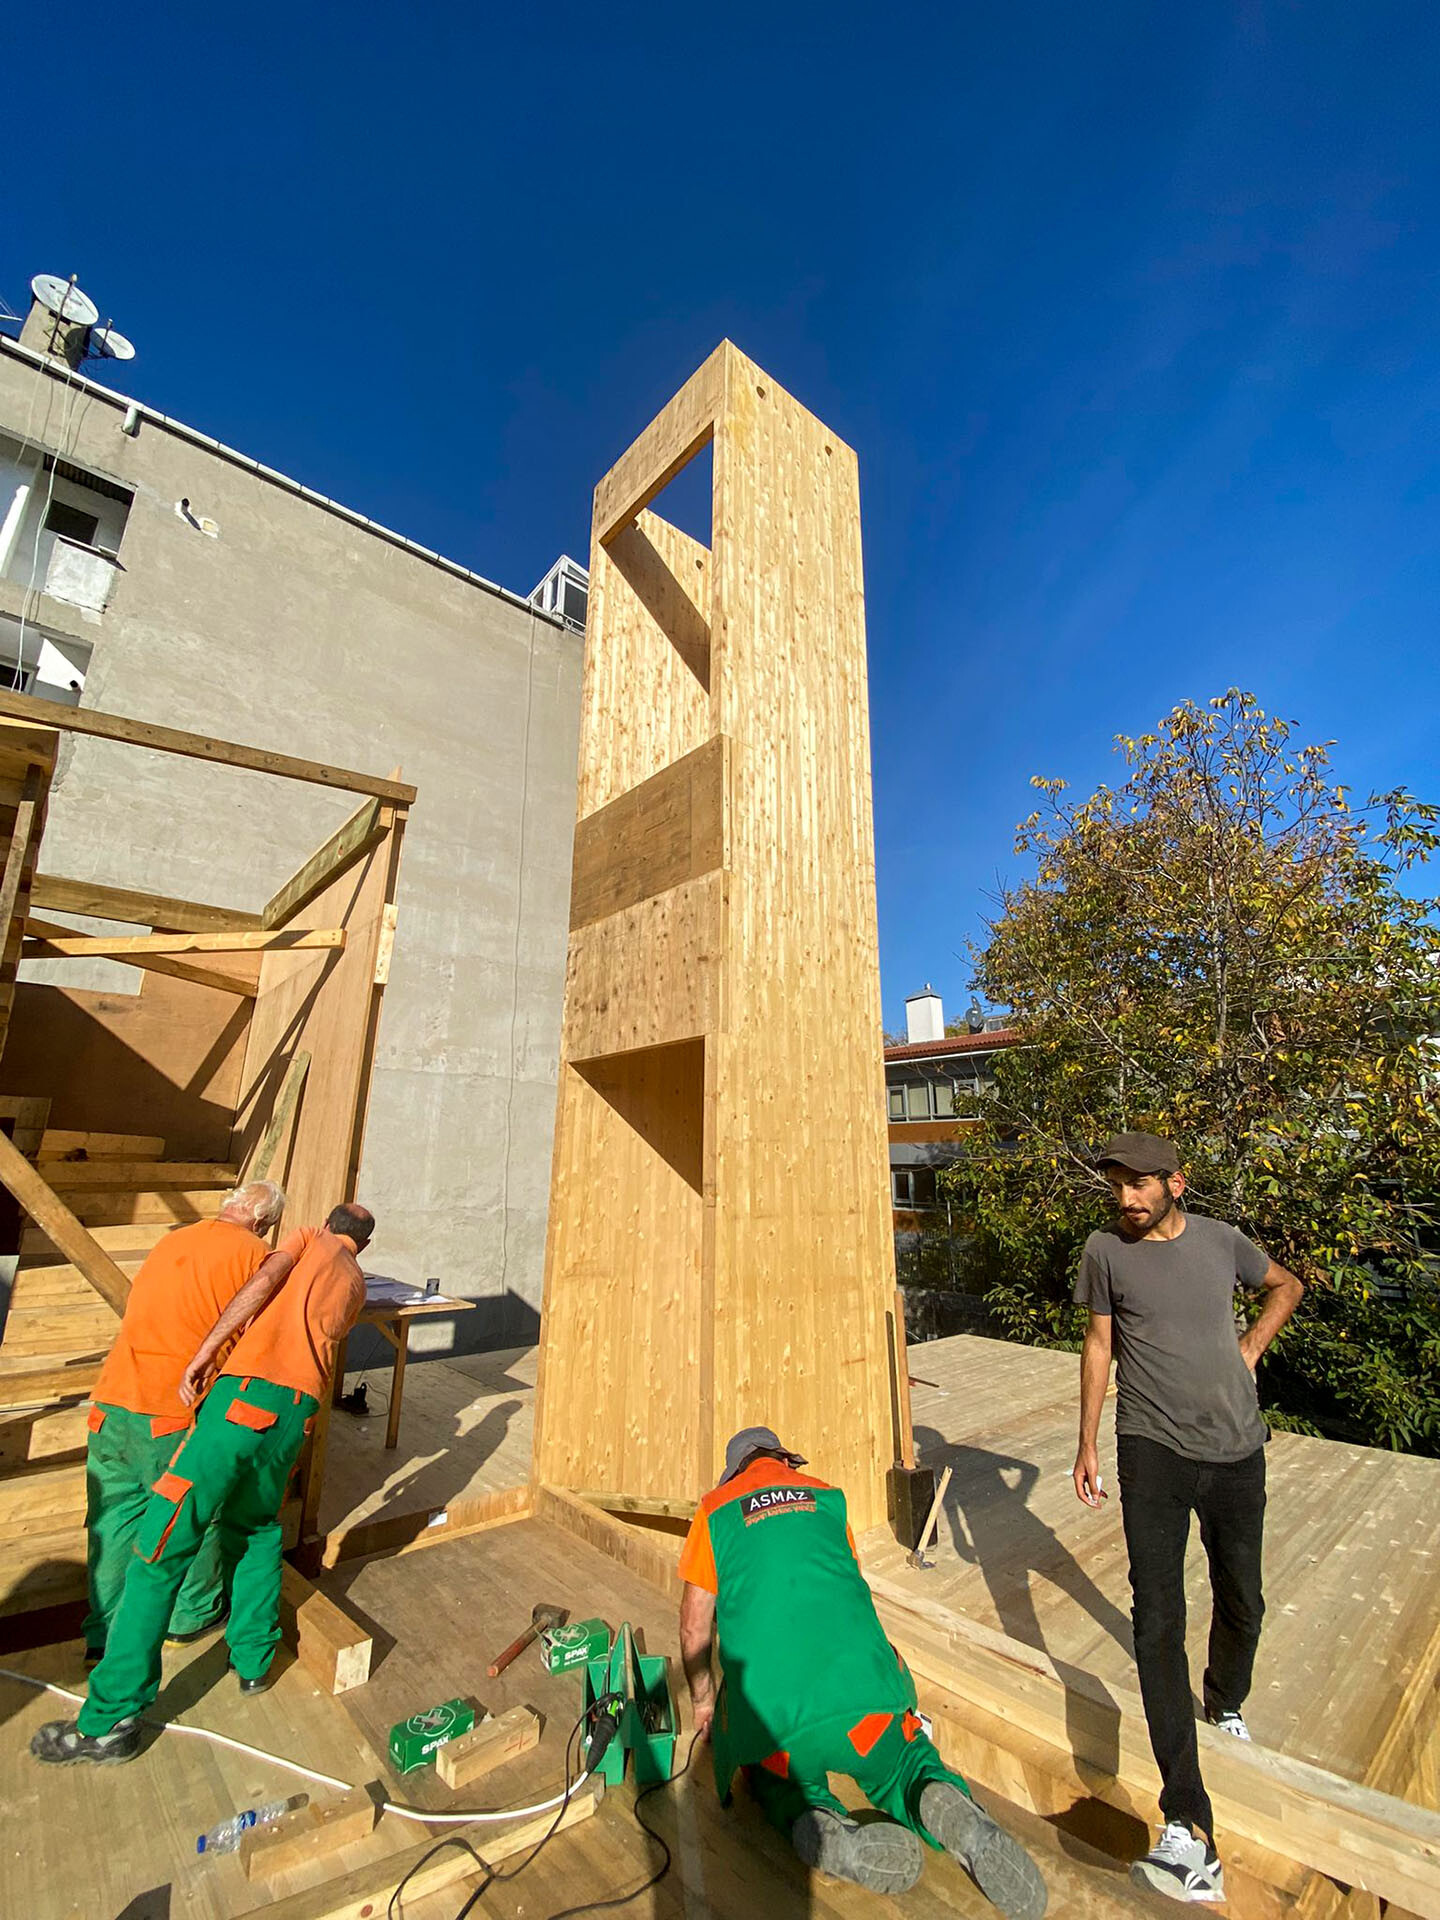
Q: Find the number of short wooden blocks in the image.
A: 3